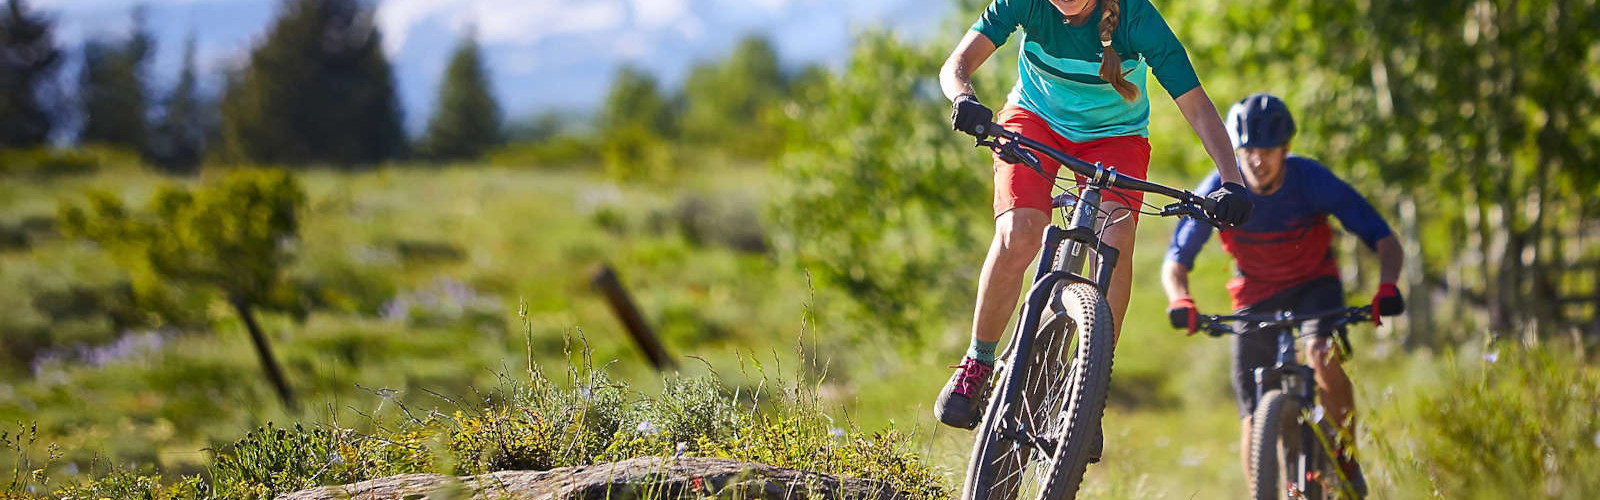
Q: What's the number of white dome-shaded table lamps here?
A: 0